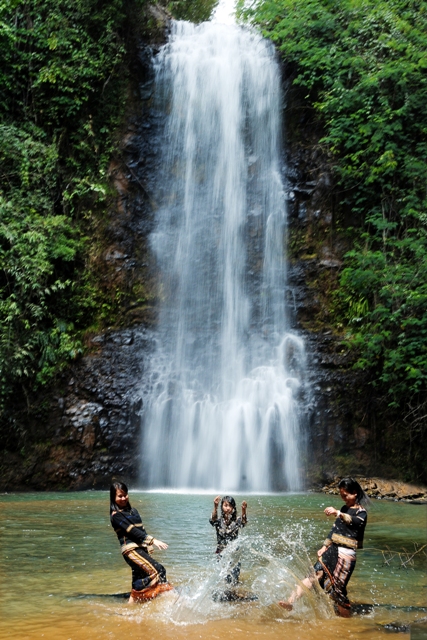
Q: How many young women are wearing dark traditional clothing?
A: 3